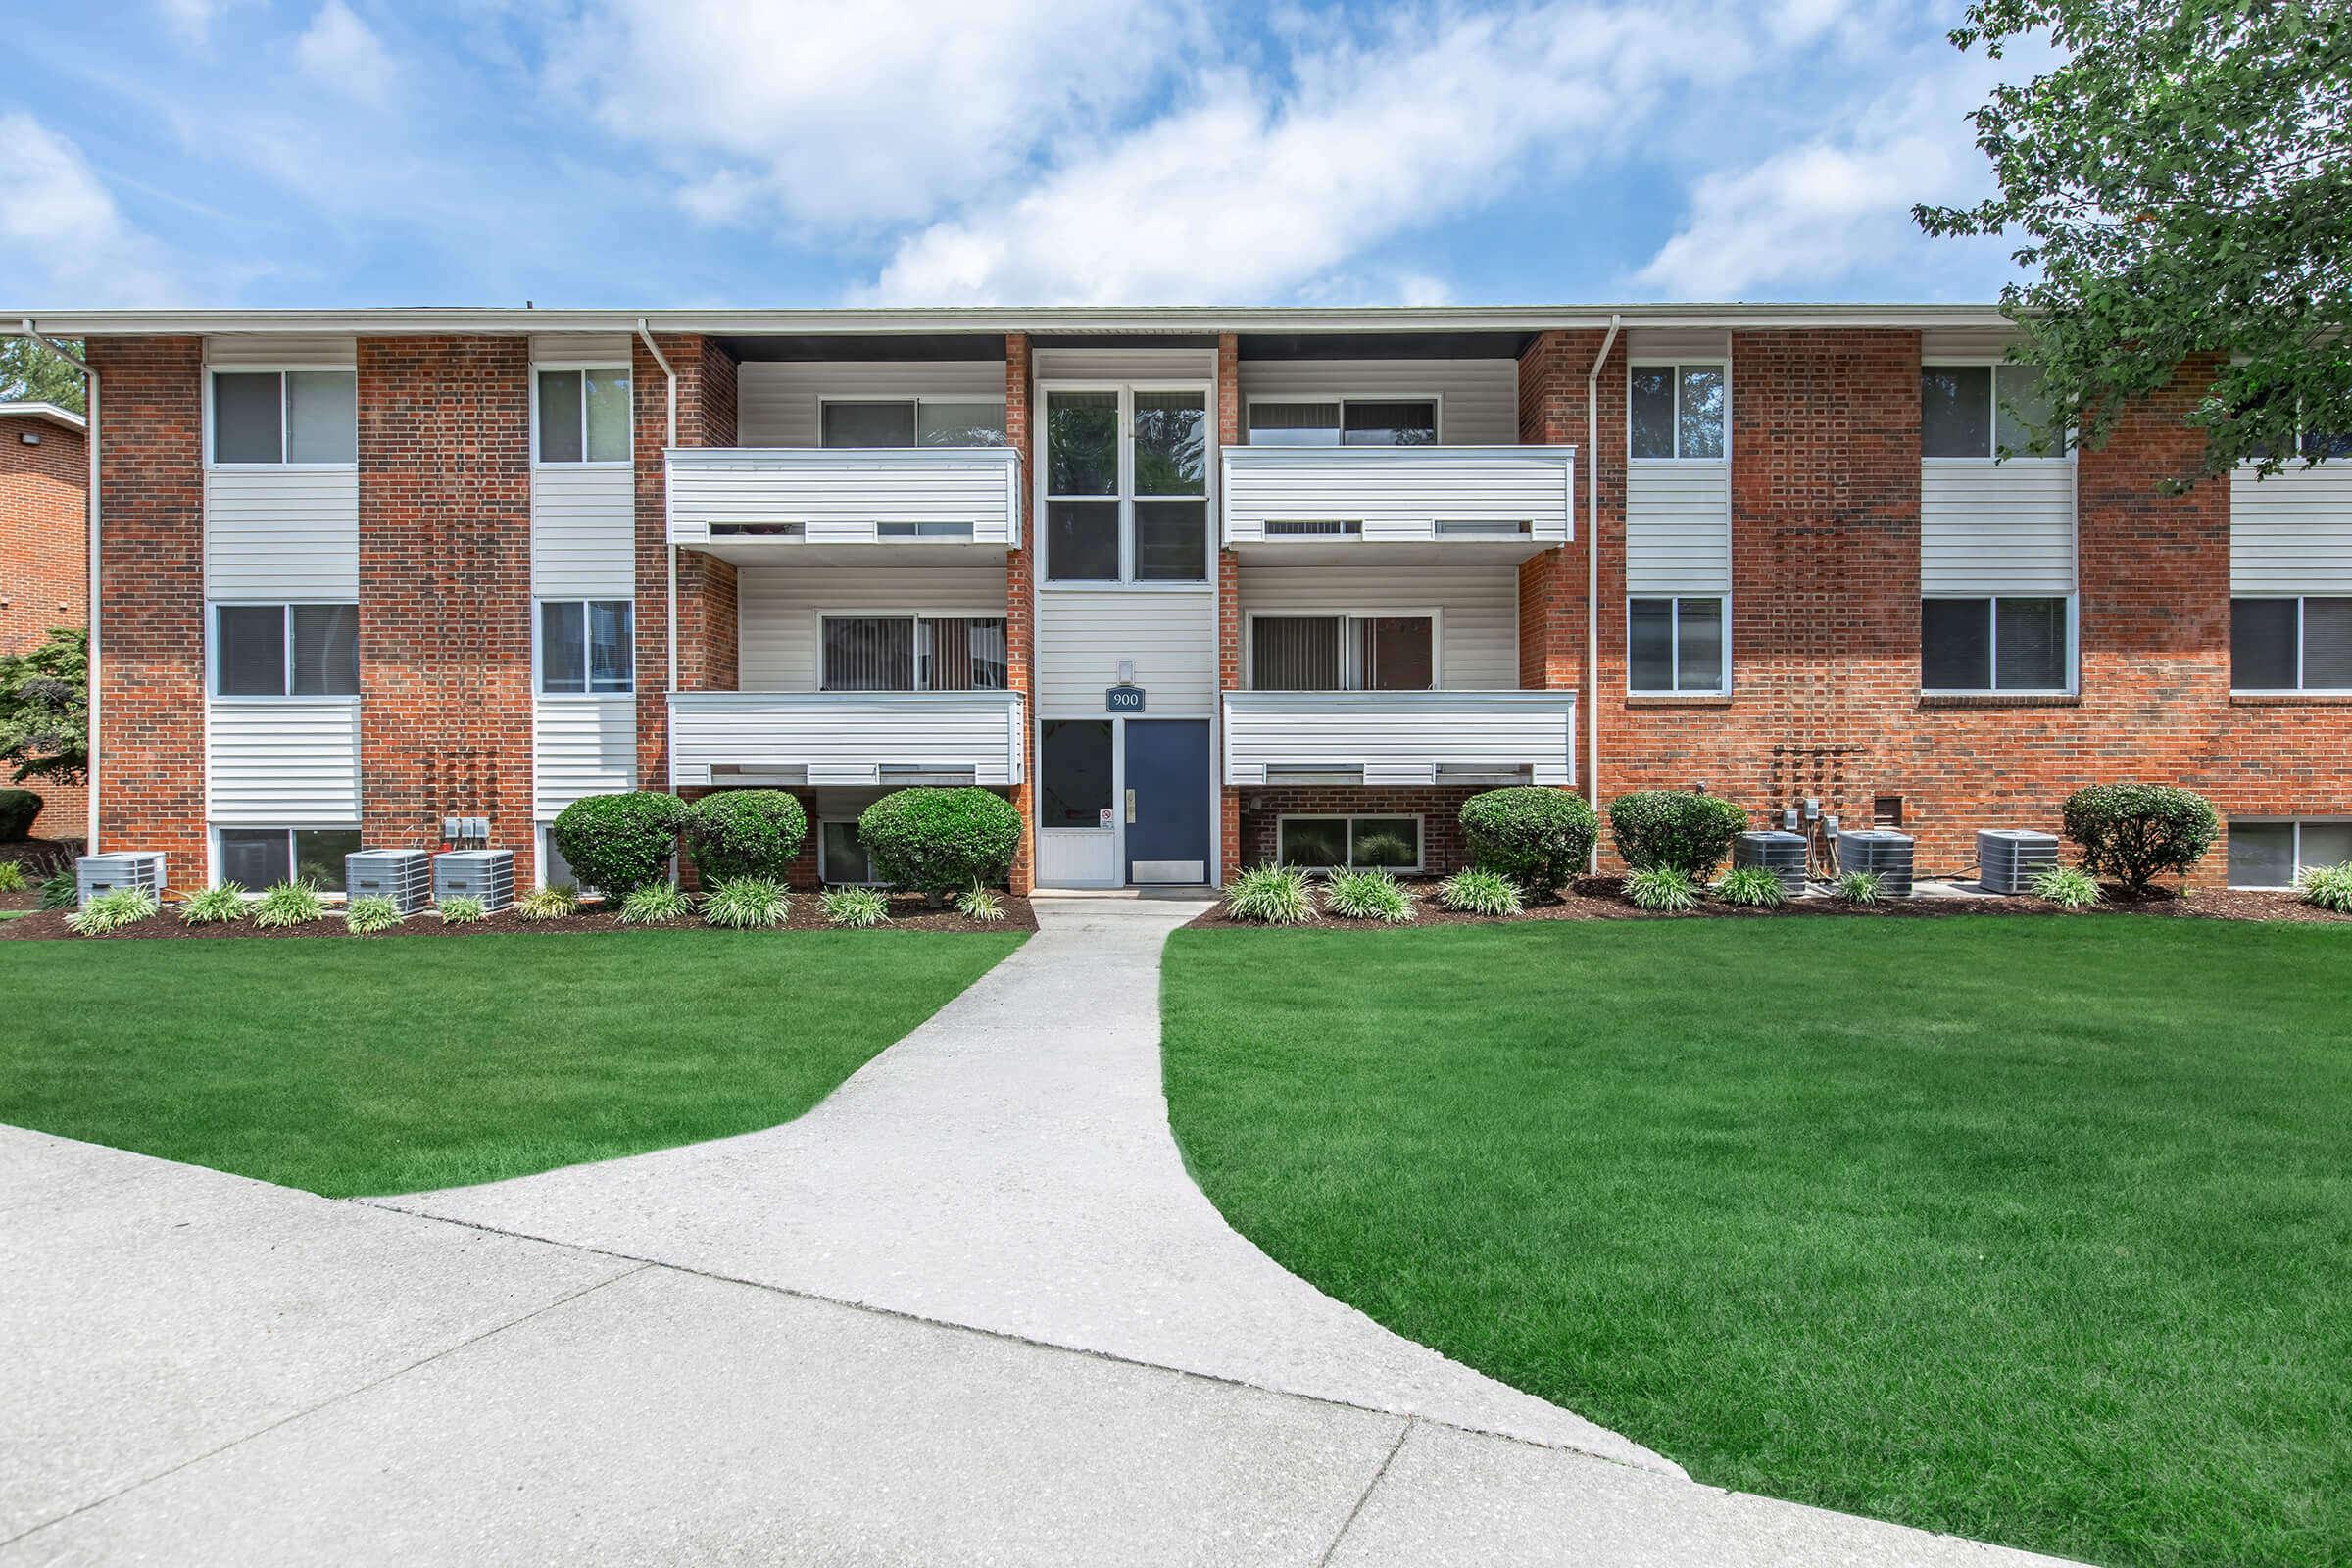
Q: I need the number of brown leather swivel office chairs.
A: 0